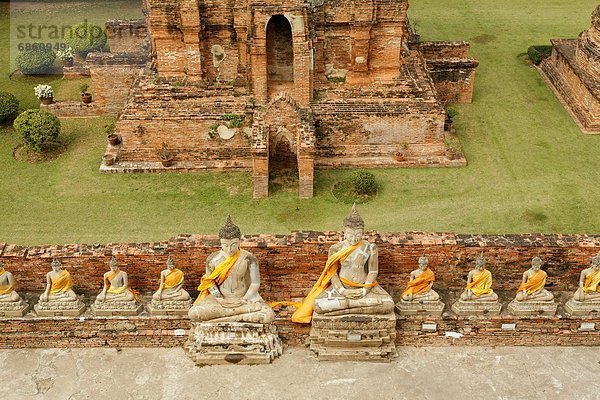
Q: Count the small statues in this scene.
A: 8